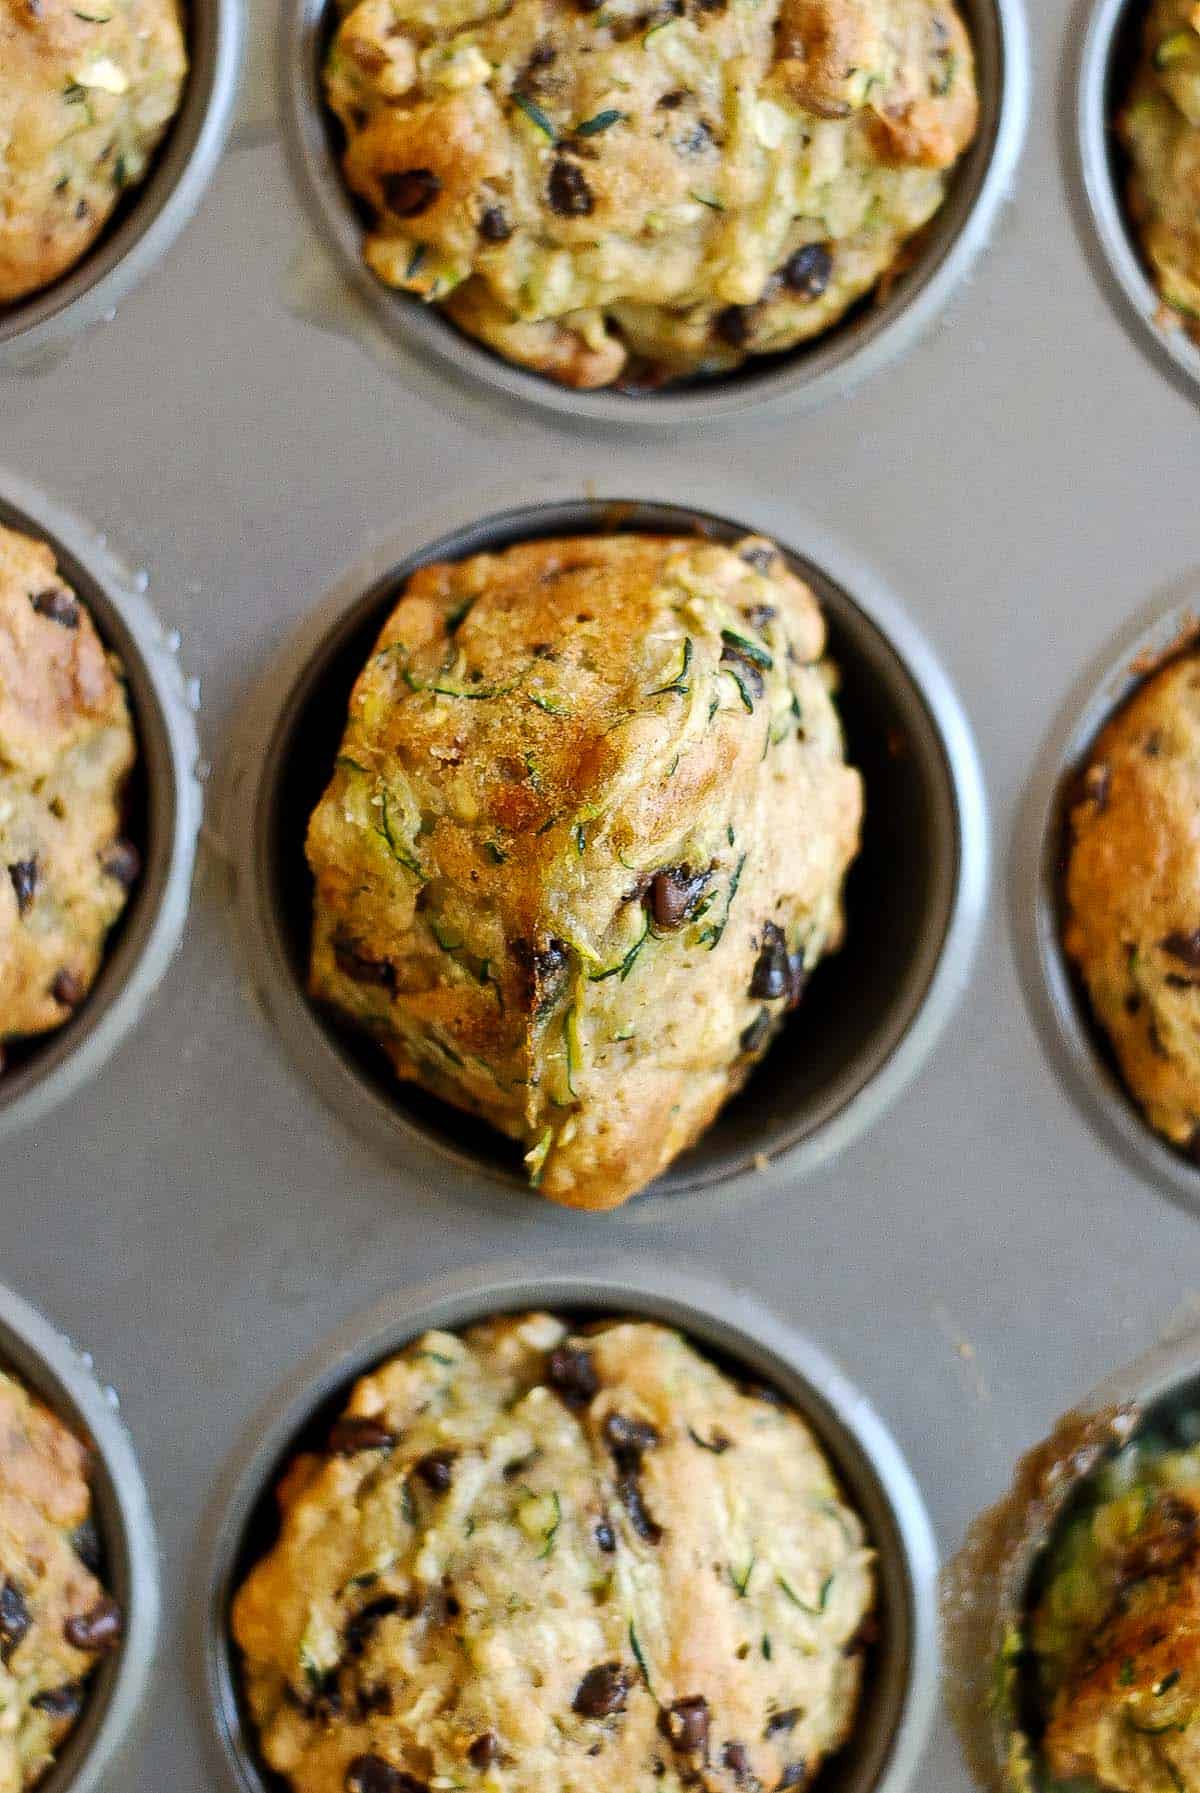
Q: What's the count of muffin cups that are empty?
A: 0